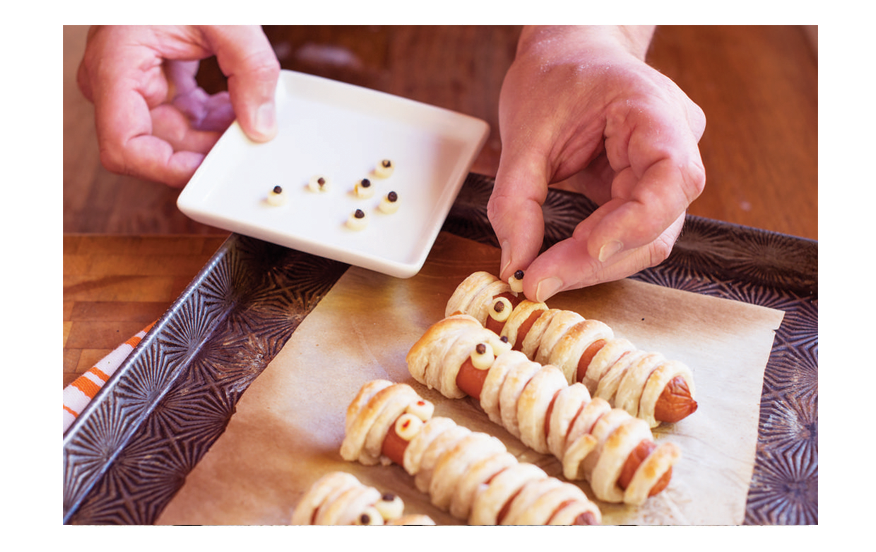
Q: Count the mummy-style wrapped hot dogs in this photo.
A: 4